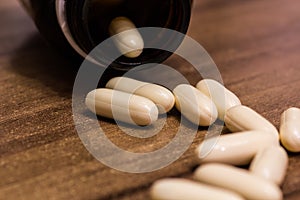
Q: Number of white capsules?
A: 11